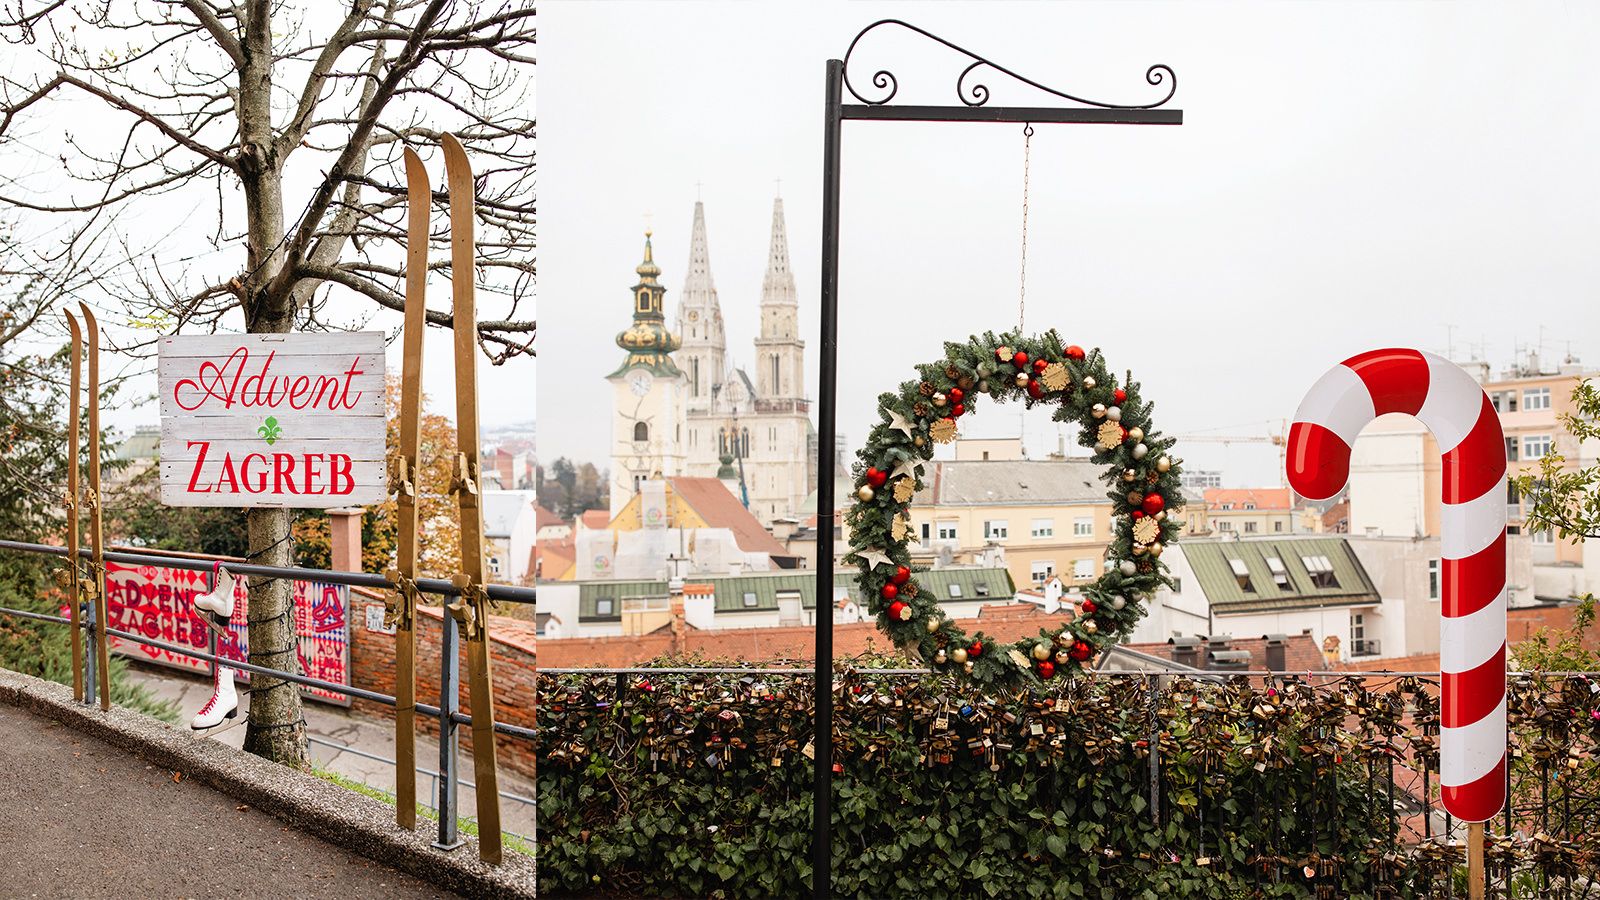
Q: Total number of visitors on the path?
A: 0